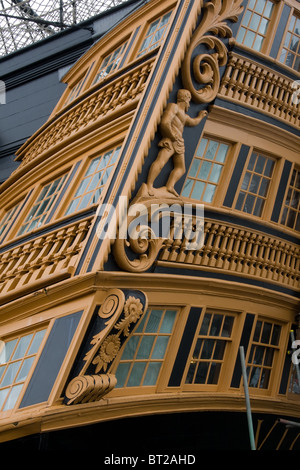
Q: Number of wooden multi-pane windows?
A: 15